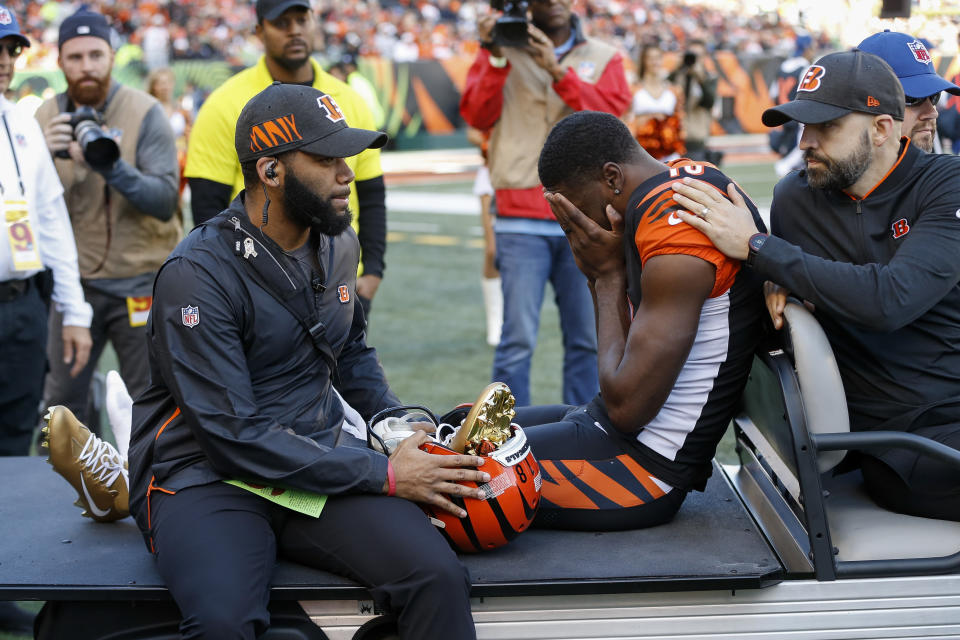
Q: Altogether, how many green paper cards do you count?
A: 1